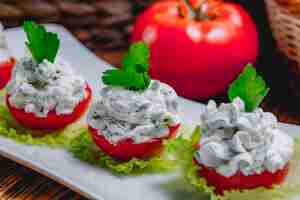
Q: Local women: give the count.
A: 0